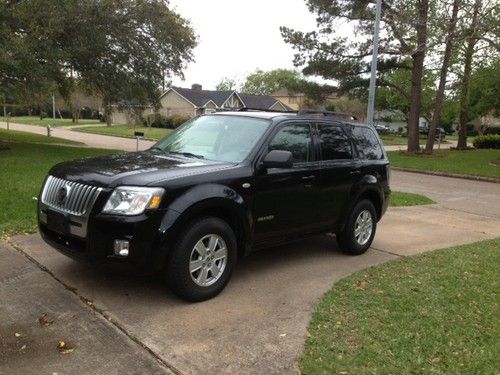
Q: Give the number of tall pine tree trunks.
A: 3